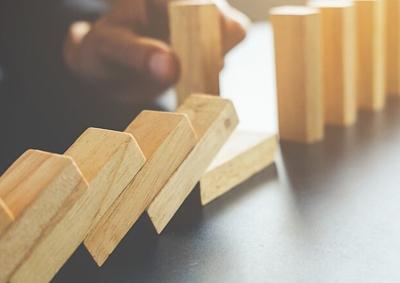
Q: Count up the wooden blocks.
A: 11